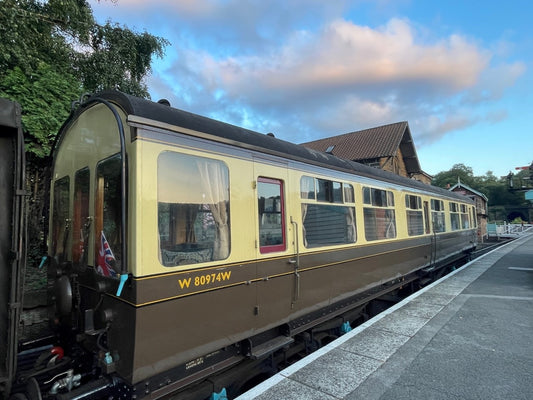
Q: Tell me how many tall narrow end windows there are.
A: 3